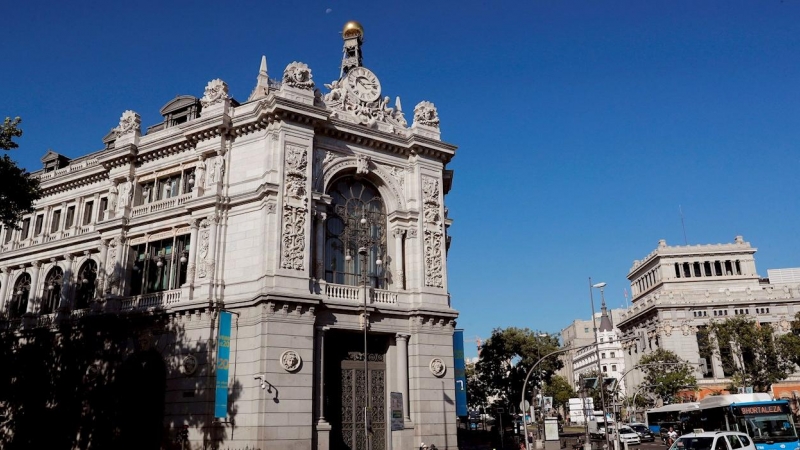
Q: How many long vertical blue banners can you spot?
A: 2